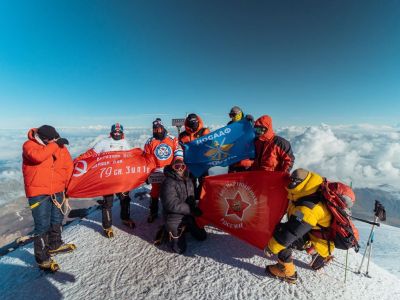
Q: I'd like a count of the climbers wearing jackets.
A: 8